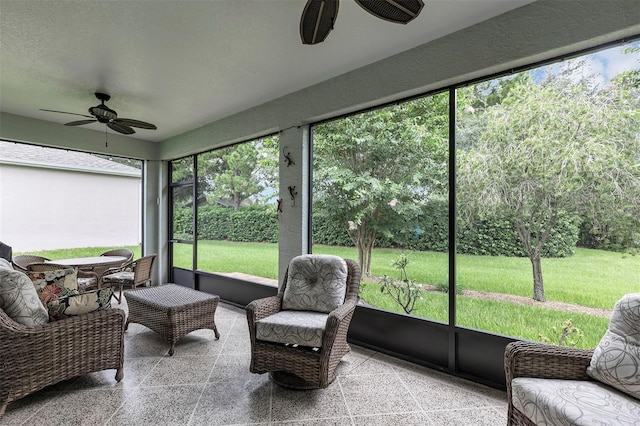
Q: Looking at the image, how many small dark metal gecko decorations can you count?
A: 3